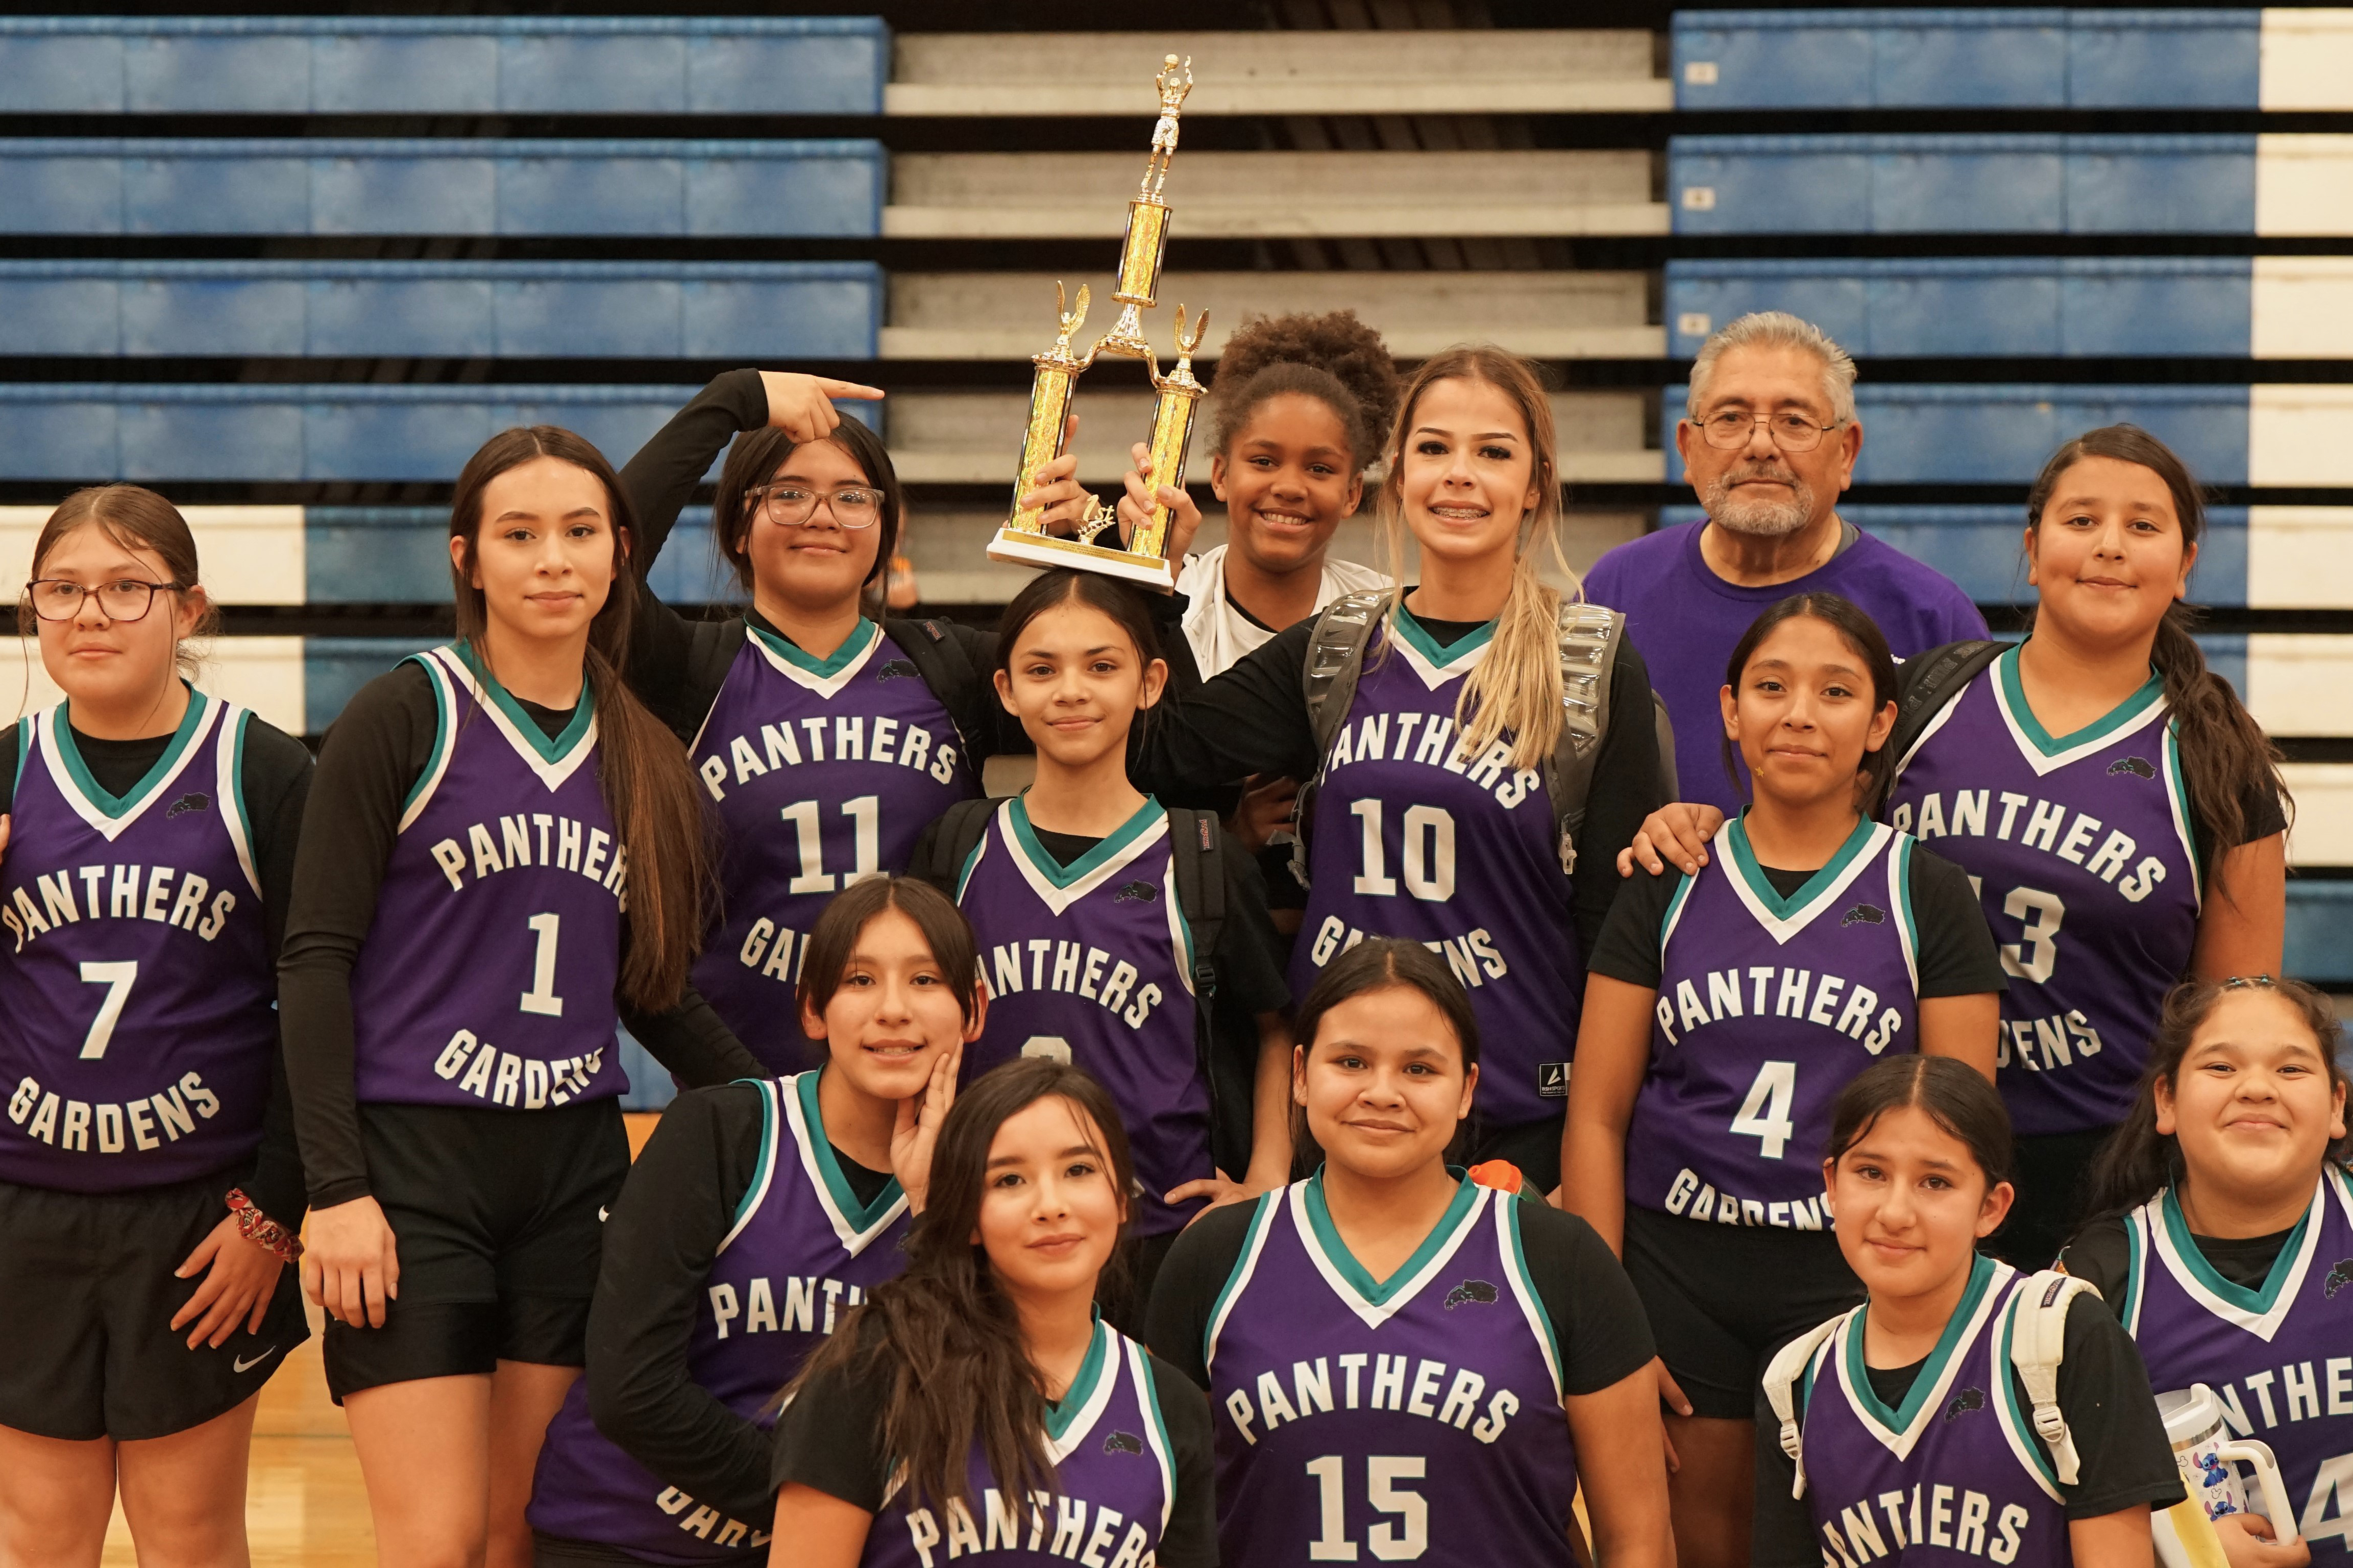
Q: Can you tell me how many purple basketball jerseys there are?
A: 12